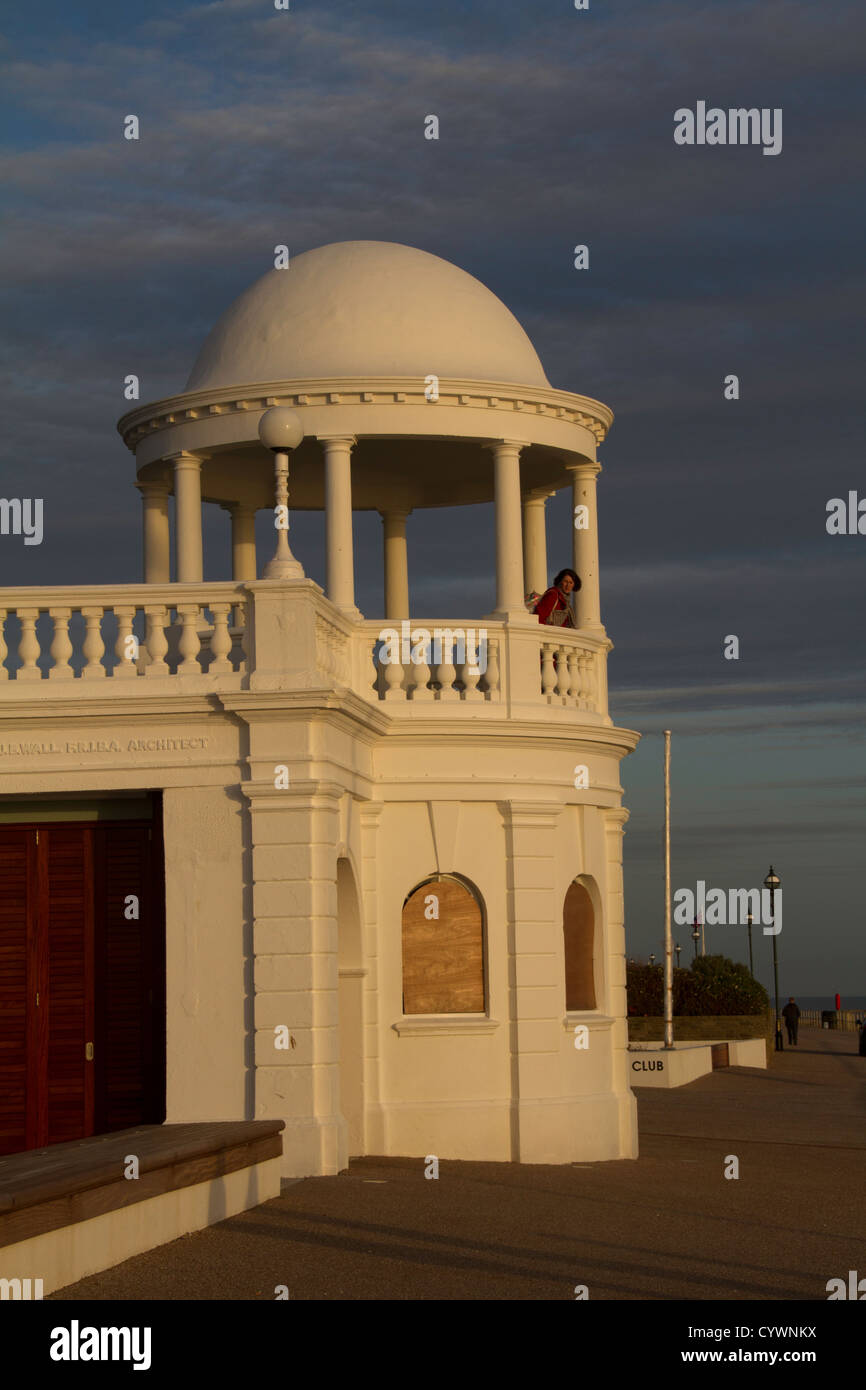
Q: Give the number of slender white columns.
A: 8